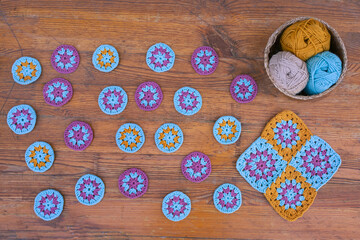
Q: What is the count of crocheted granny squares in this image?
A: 4